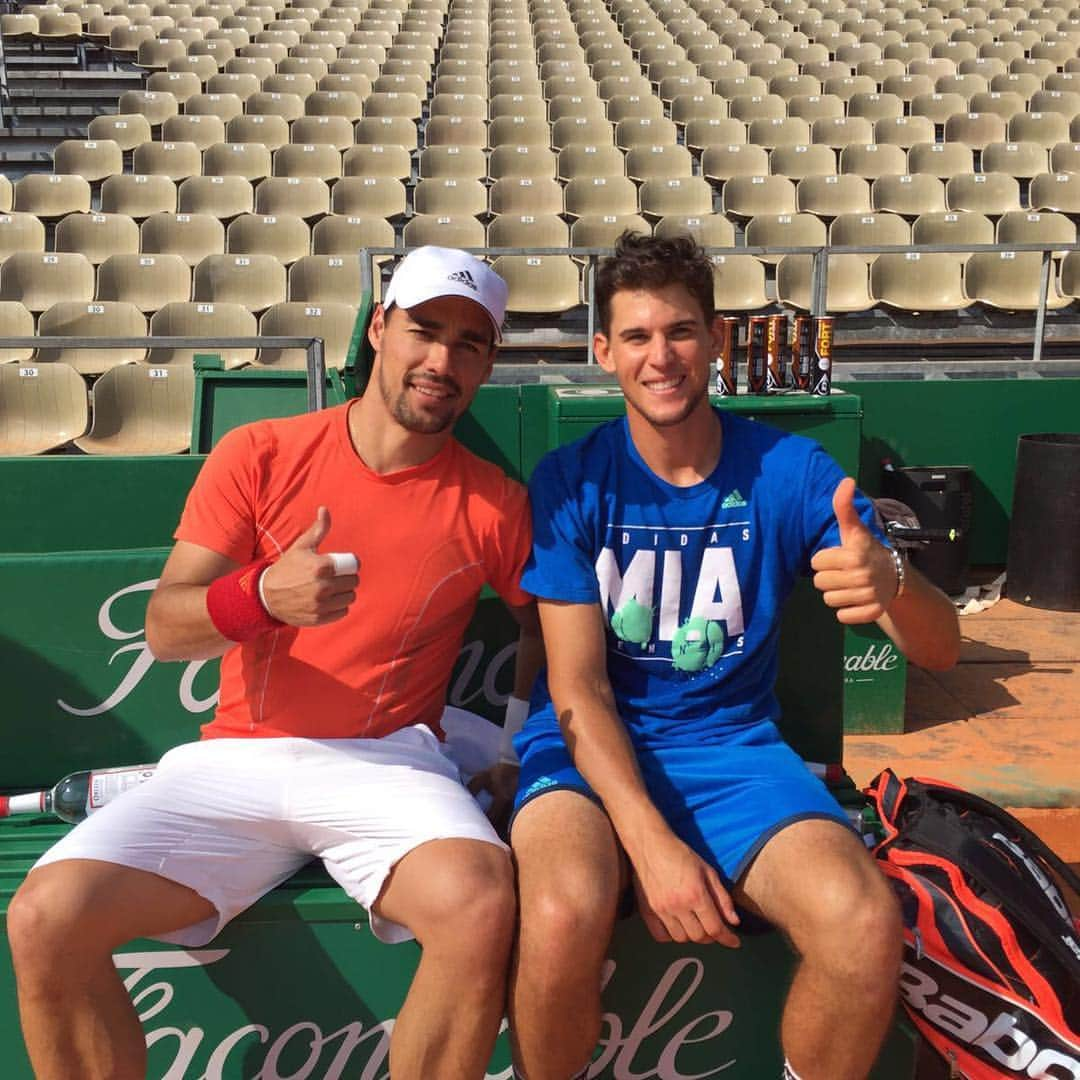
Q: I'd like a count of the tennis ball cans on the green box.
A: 5